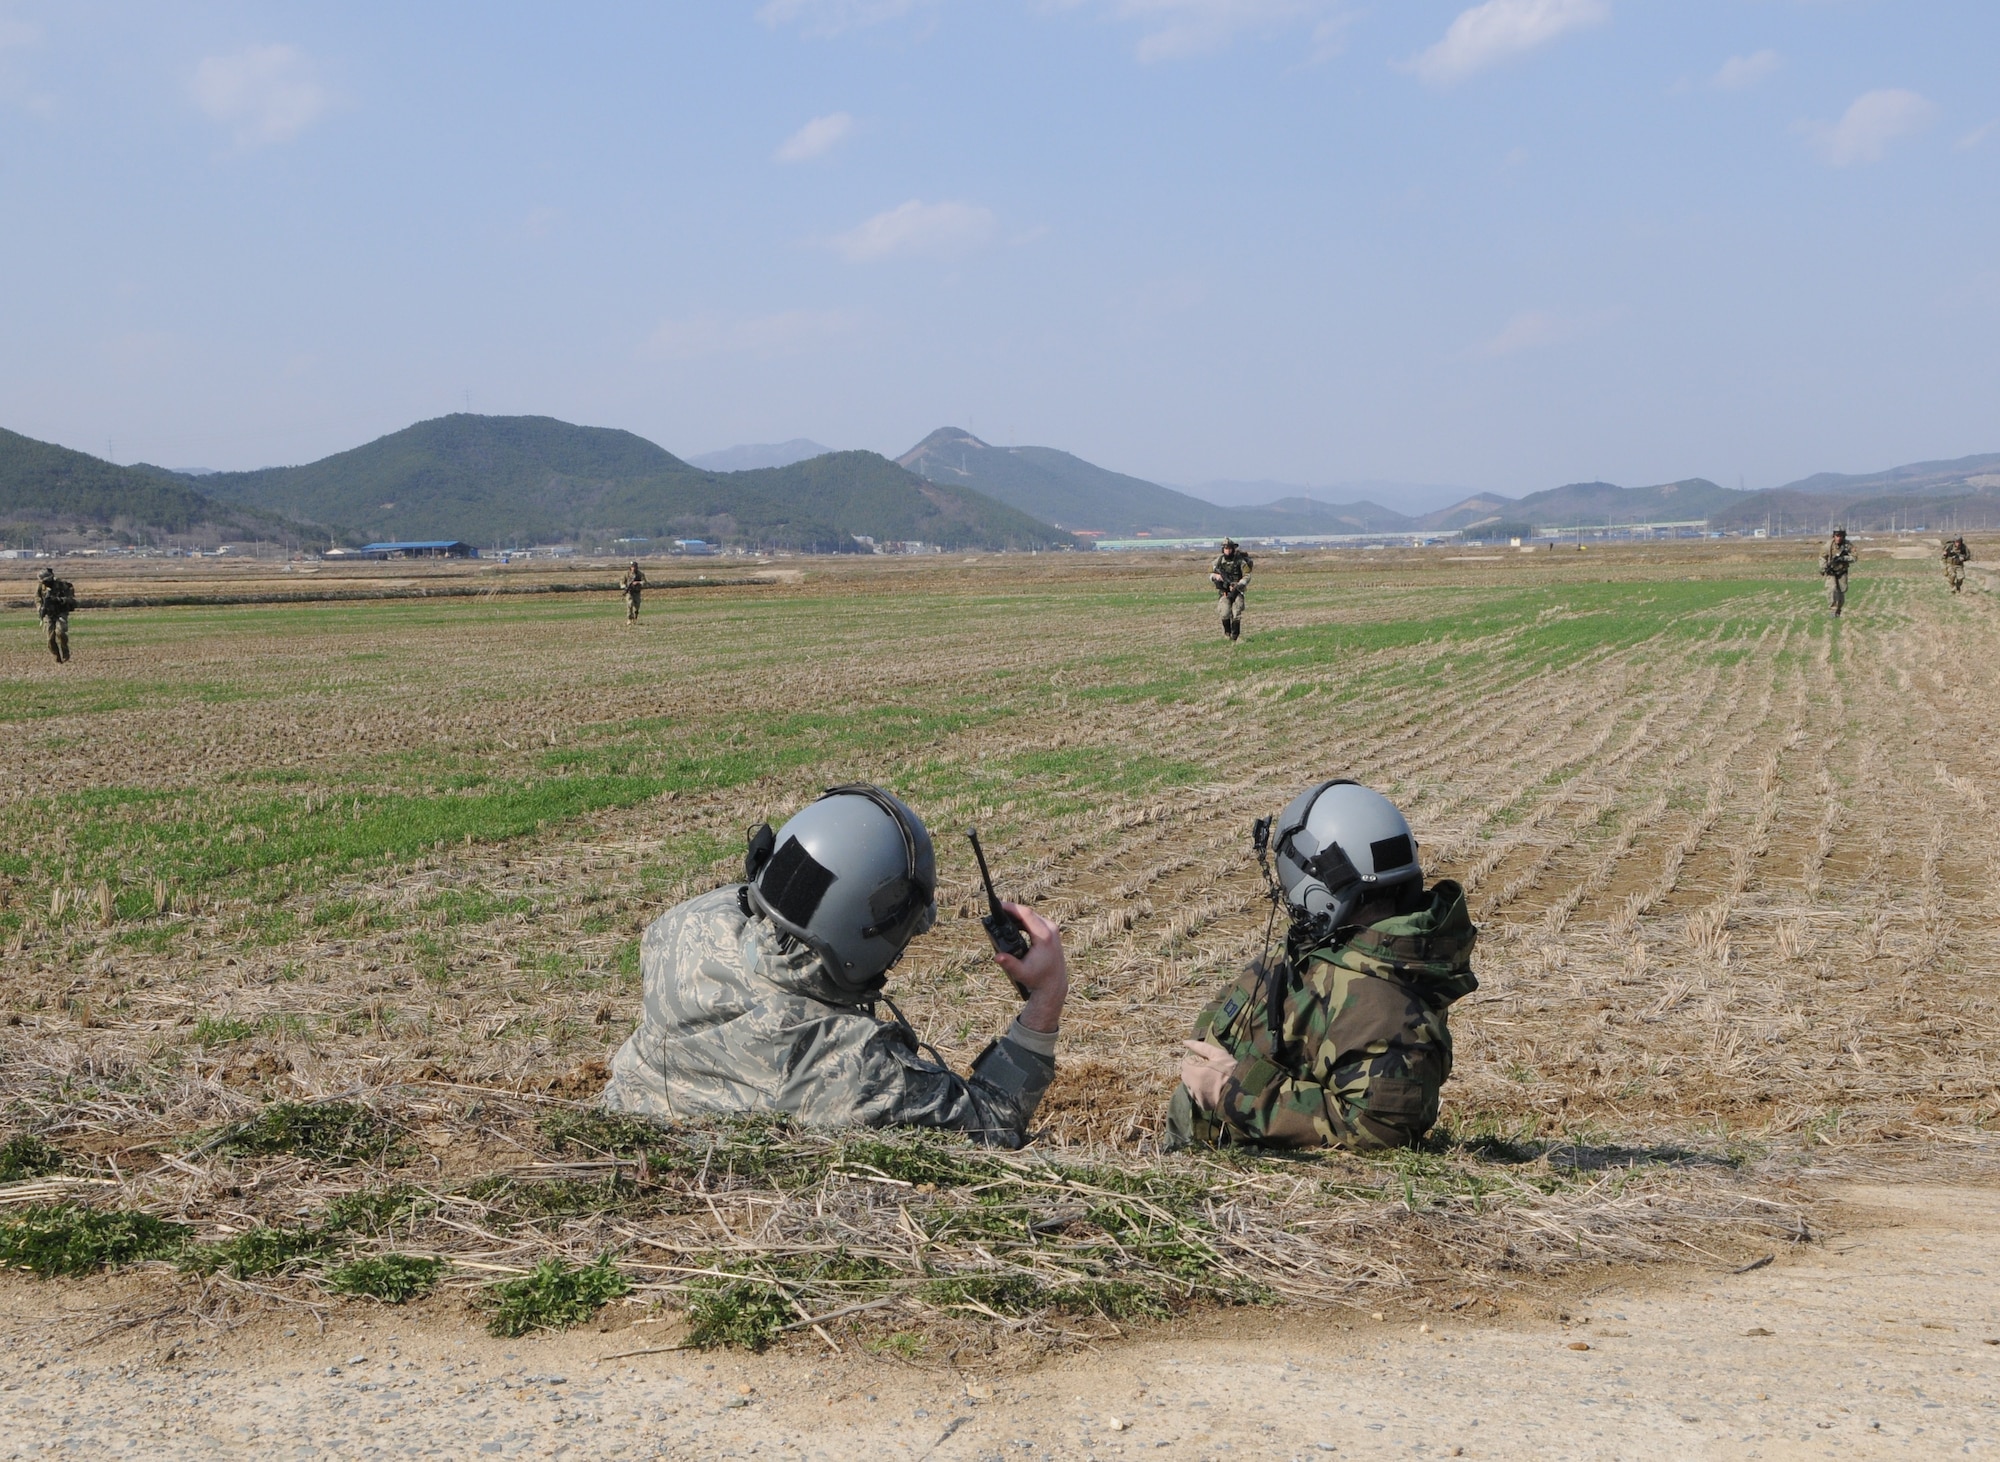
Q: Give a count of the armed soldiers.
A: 5